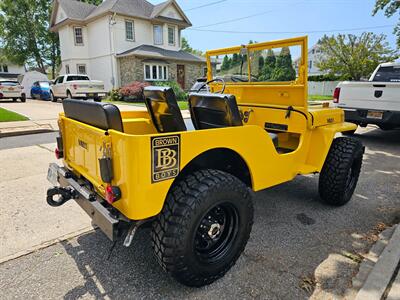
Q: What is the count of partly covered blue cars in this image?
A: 1